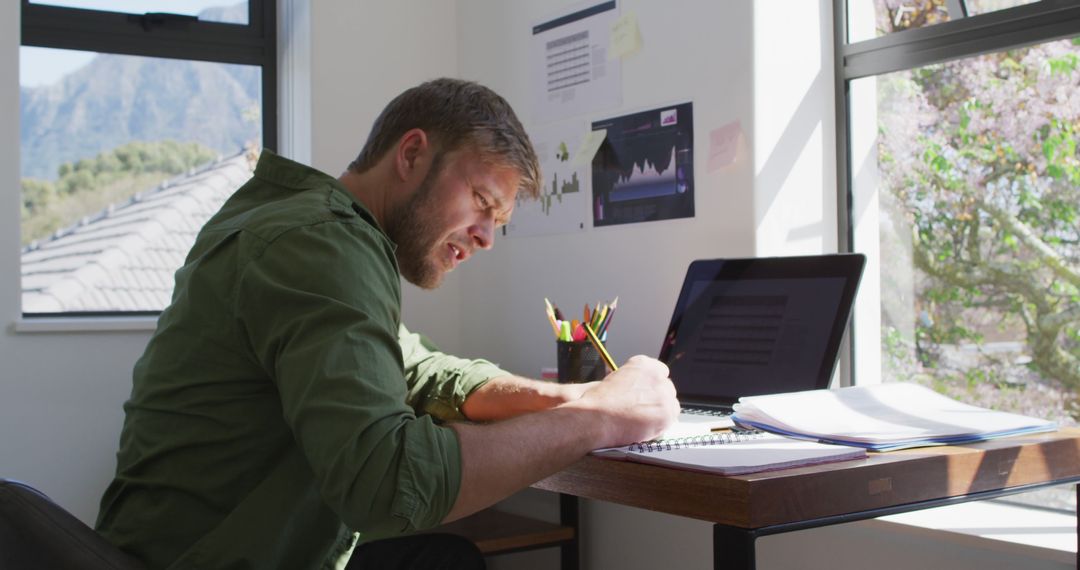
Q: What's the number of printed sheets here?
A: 3